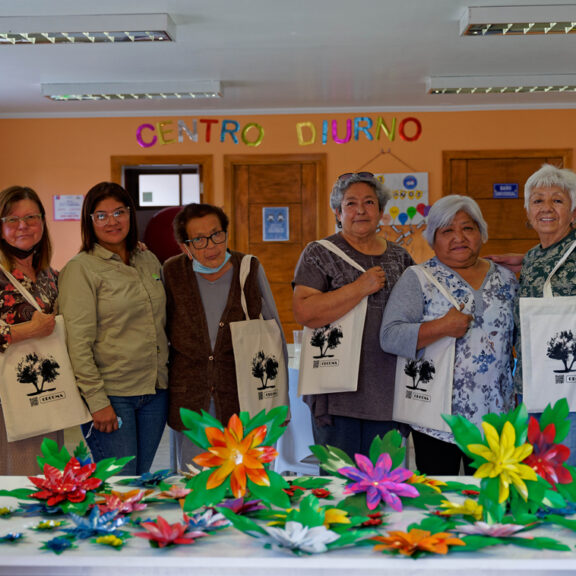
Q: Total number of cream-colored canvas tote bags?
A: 5